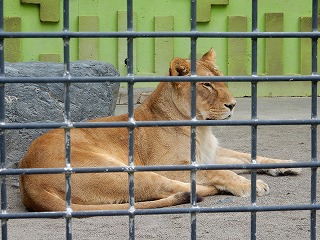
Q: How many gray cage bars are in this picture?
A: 11